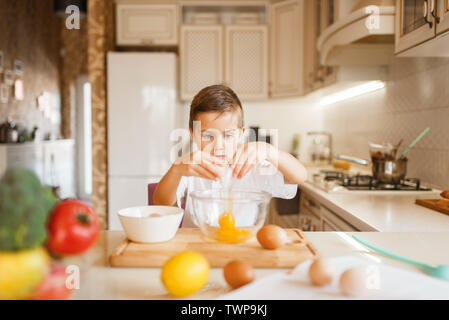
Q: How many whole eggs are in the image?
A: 4